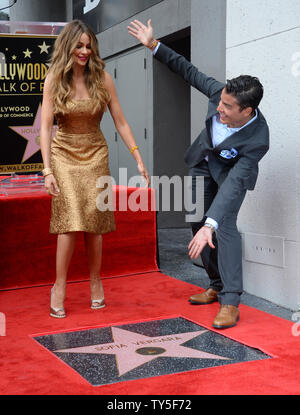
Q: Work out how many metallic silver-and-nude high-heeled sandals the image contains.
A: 2